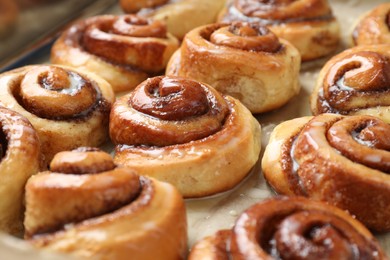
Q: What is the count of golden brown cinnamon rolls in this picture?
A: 12